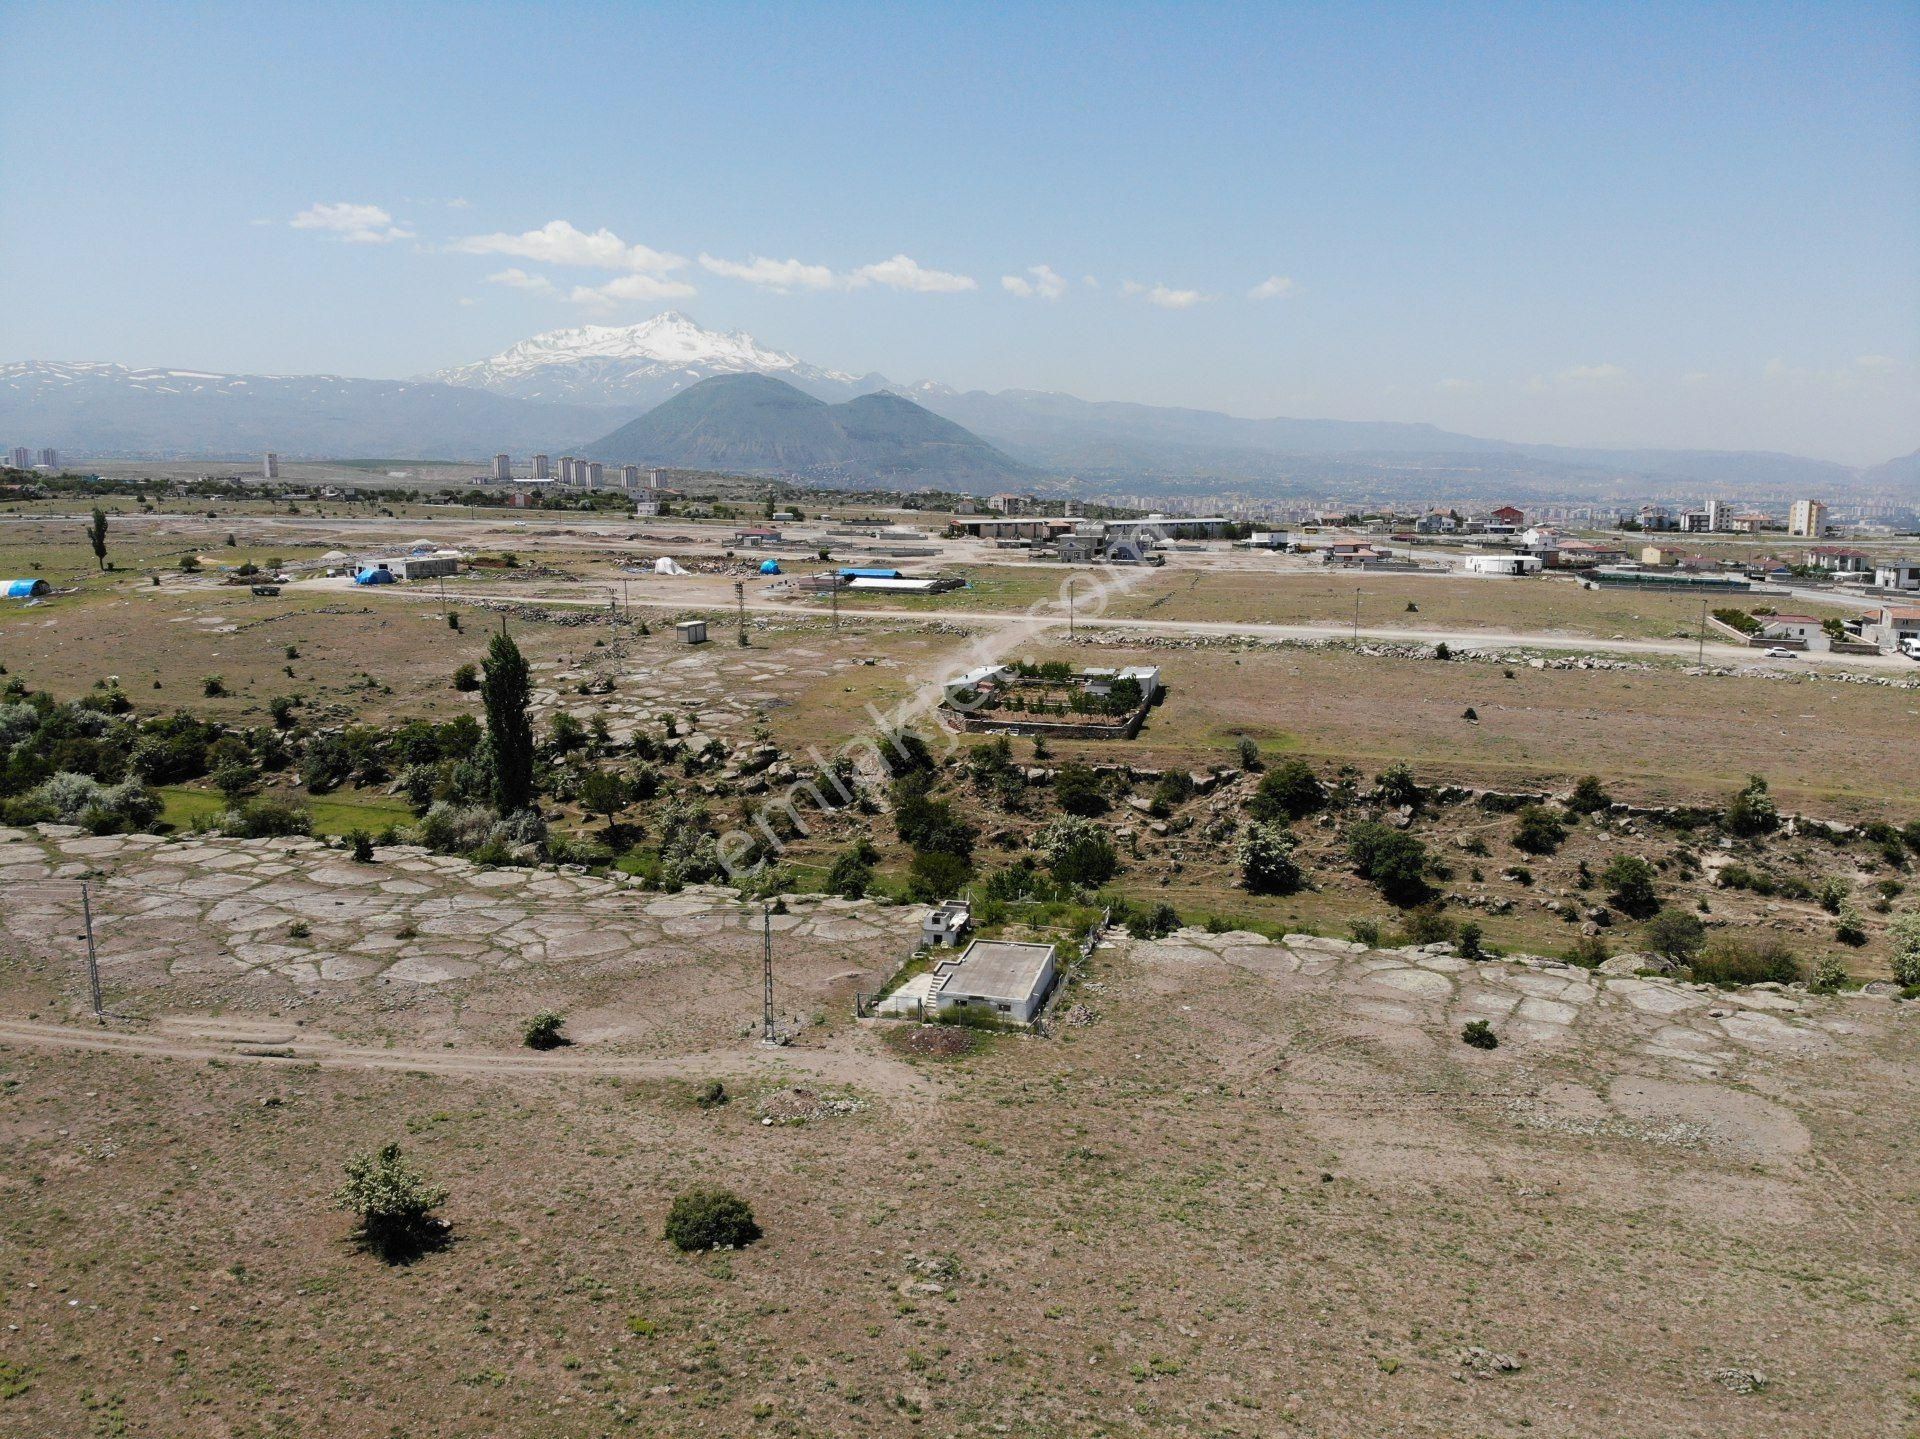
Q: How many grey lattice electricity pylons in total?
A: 5